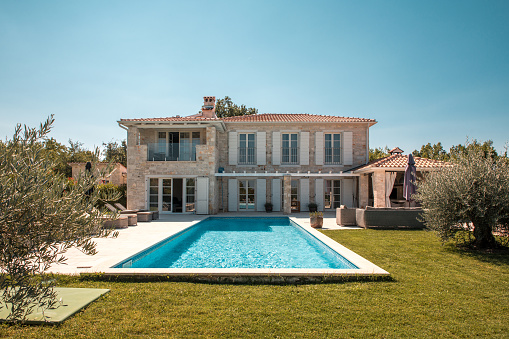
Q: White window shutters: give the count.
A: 13